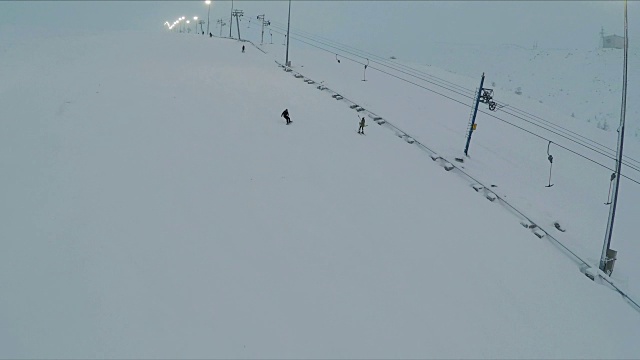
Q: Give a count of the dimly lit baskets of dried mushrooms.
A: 0